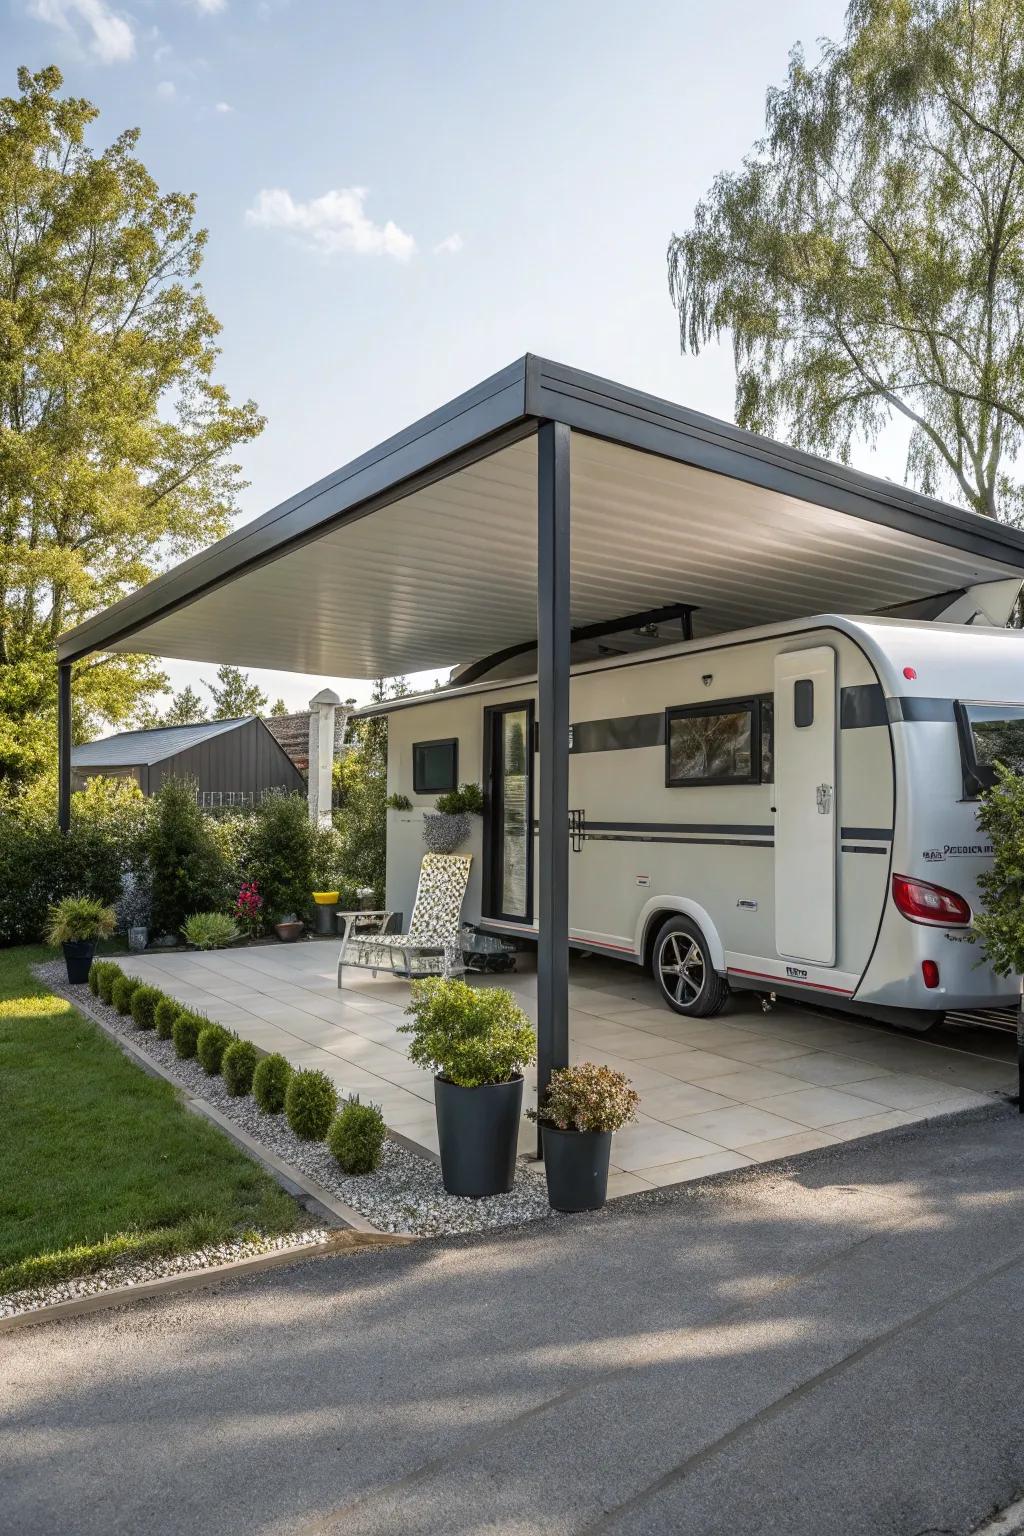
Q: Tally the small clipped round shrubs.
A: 11